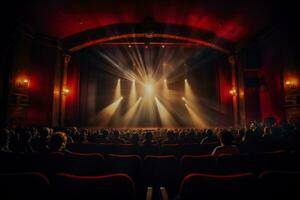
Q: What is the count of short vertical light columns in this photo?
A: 4